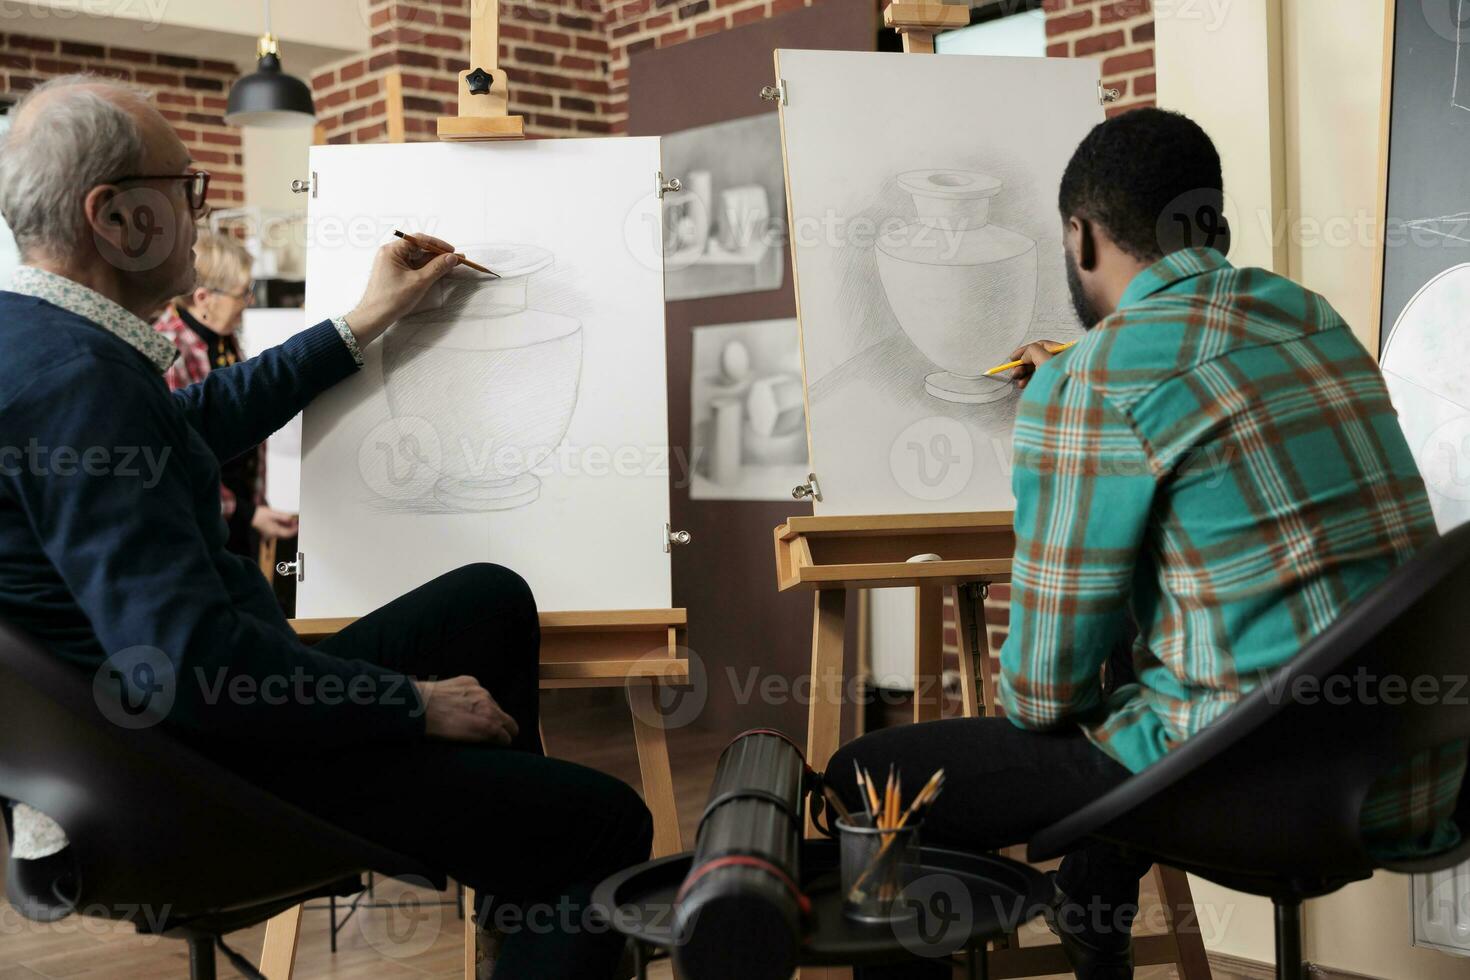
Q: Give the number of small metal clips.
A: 7